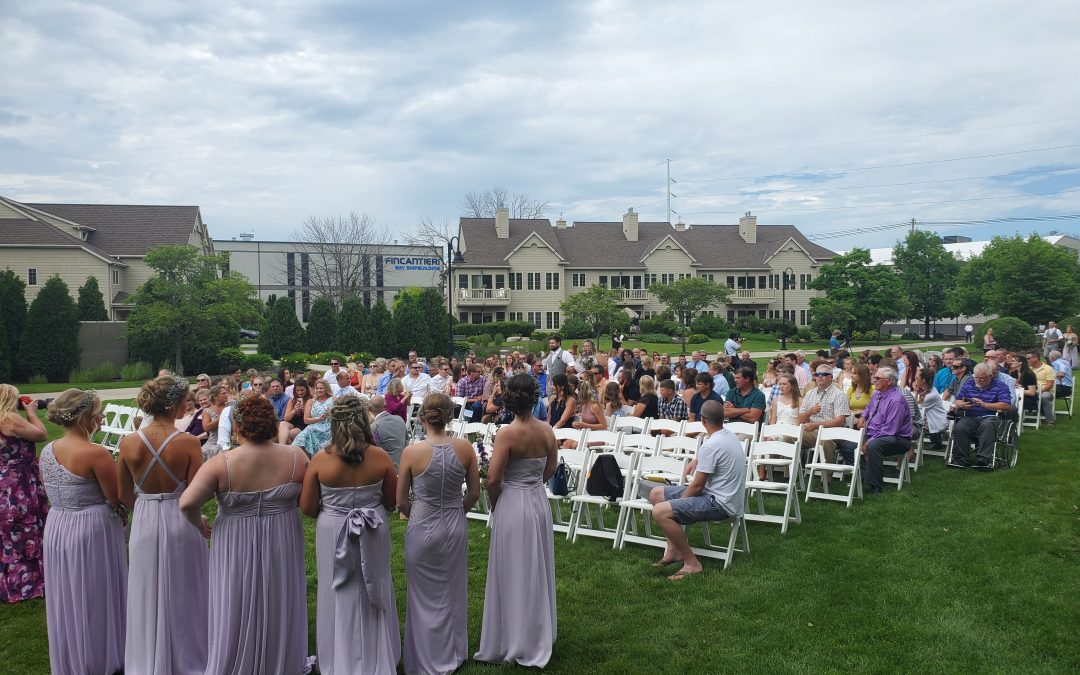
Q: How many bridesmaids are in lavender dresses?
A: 6